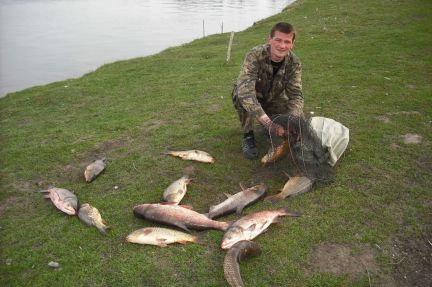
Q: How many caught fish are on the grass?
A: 12